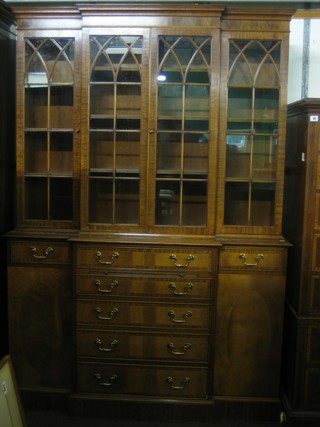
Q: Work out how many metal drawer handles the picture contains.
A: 12